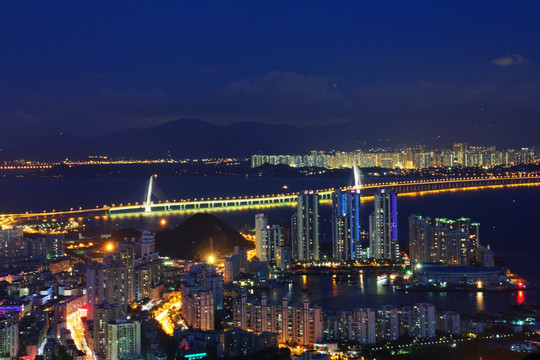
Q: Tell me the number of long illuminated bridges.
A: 1